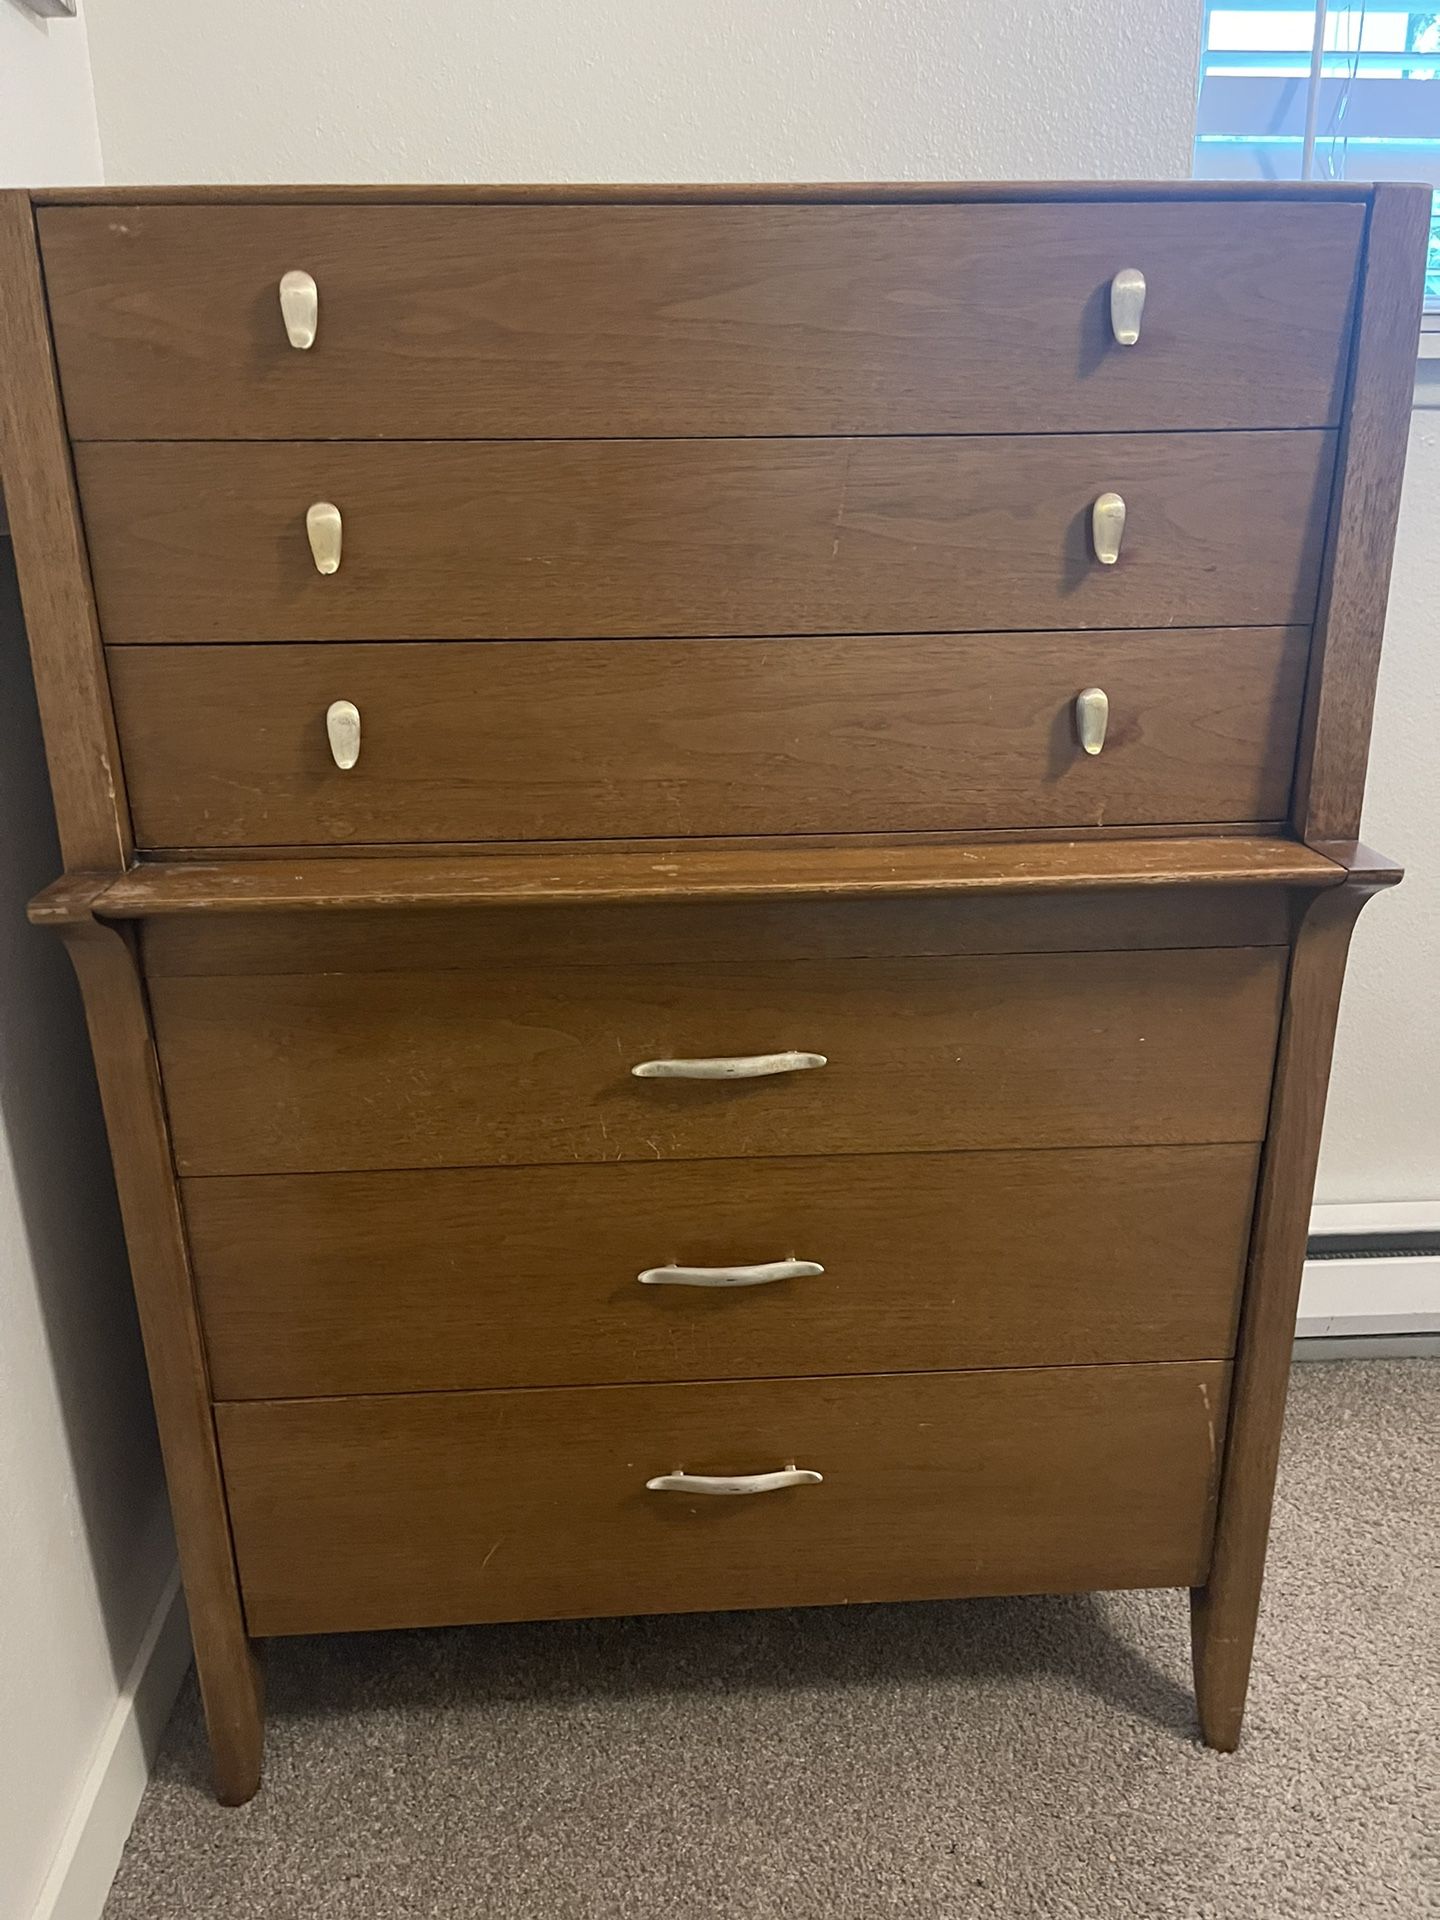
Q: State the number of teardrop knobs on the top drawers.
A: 6